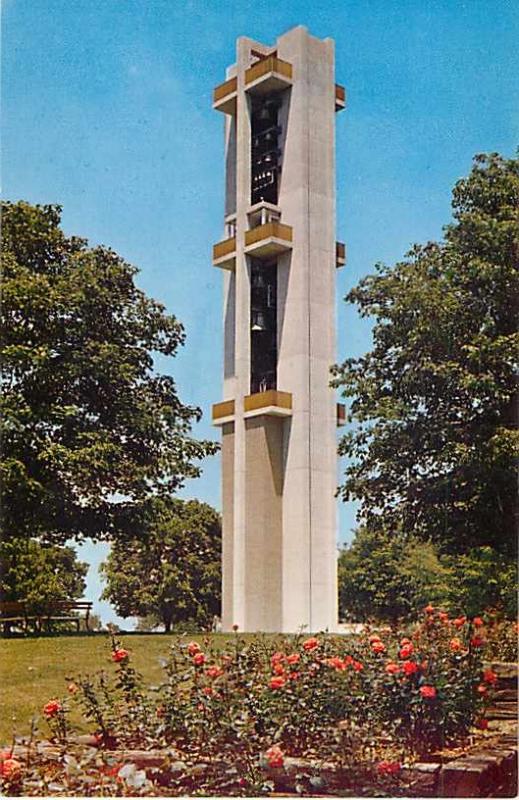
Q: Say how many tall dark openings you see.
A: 2